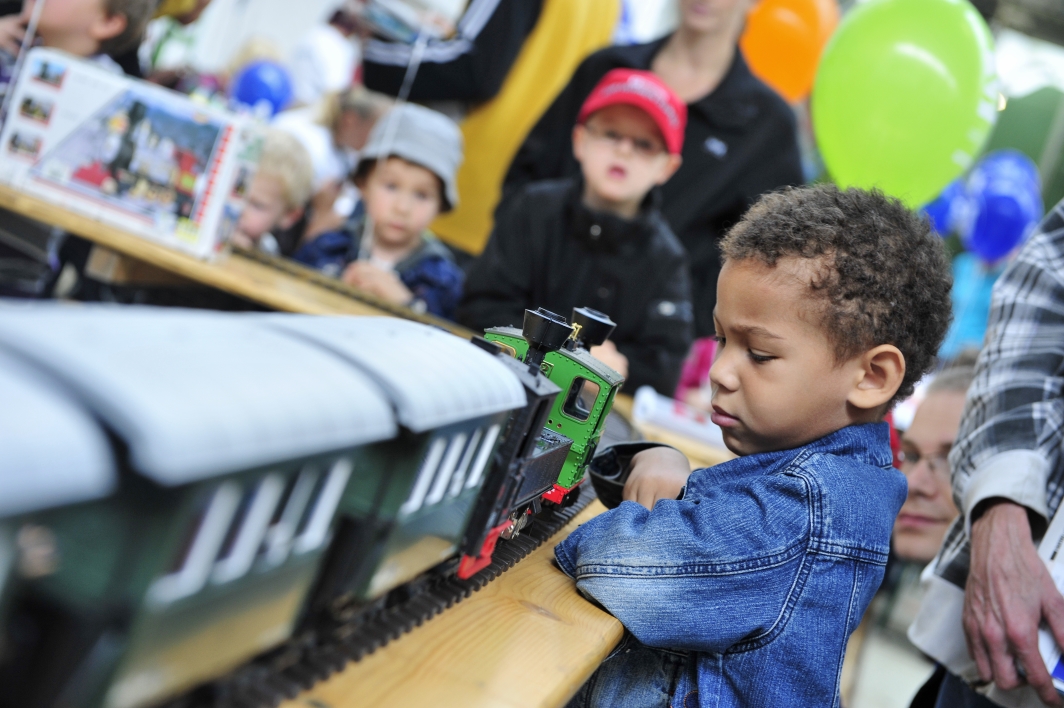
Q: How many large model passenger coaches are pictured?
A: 3